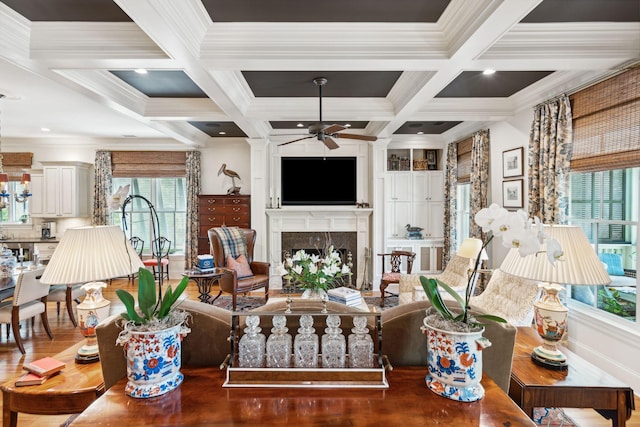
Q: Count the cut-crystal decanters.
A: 5